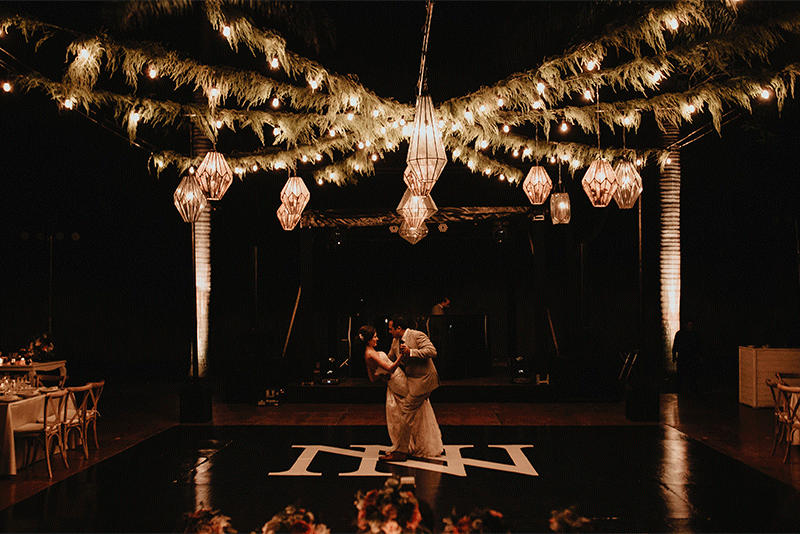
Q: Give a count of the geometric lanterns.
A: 12